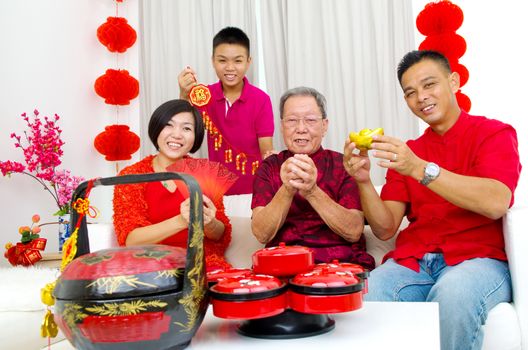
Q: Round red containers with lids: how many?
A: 5